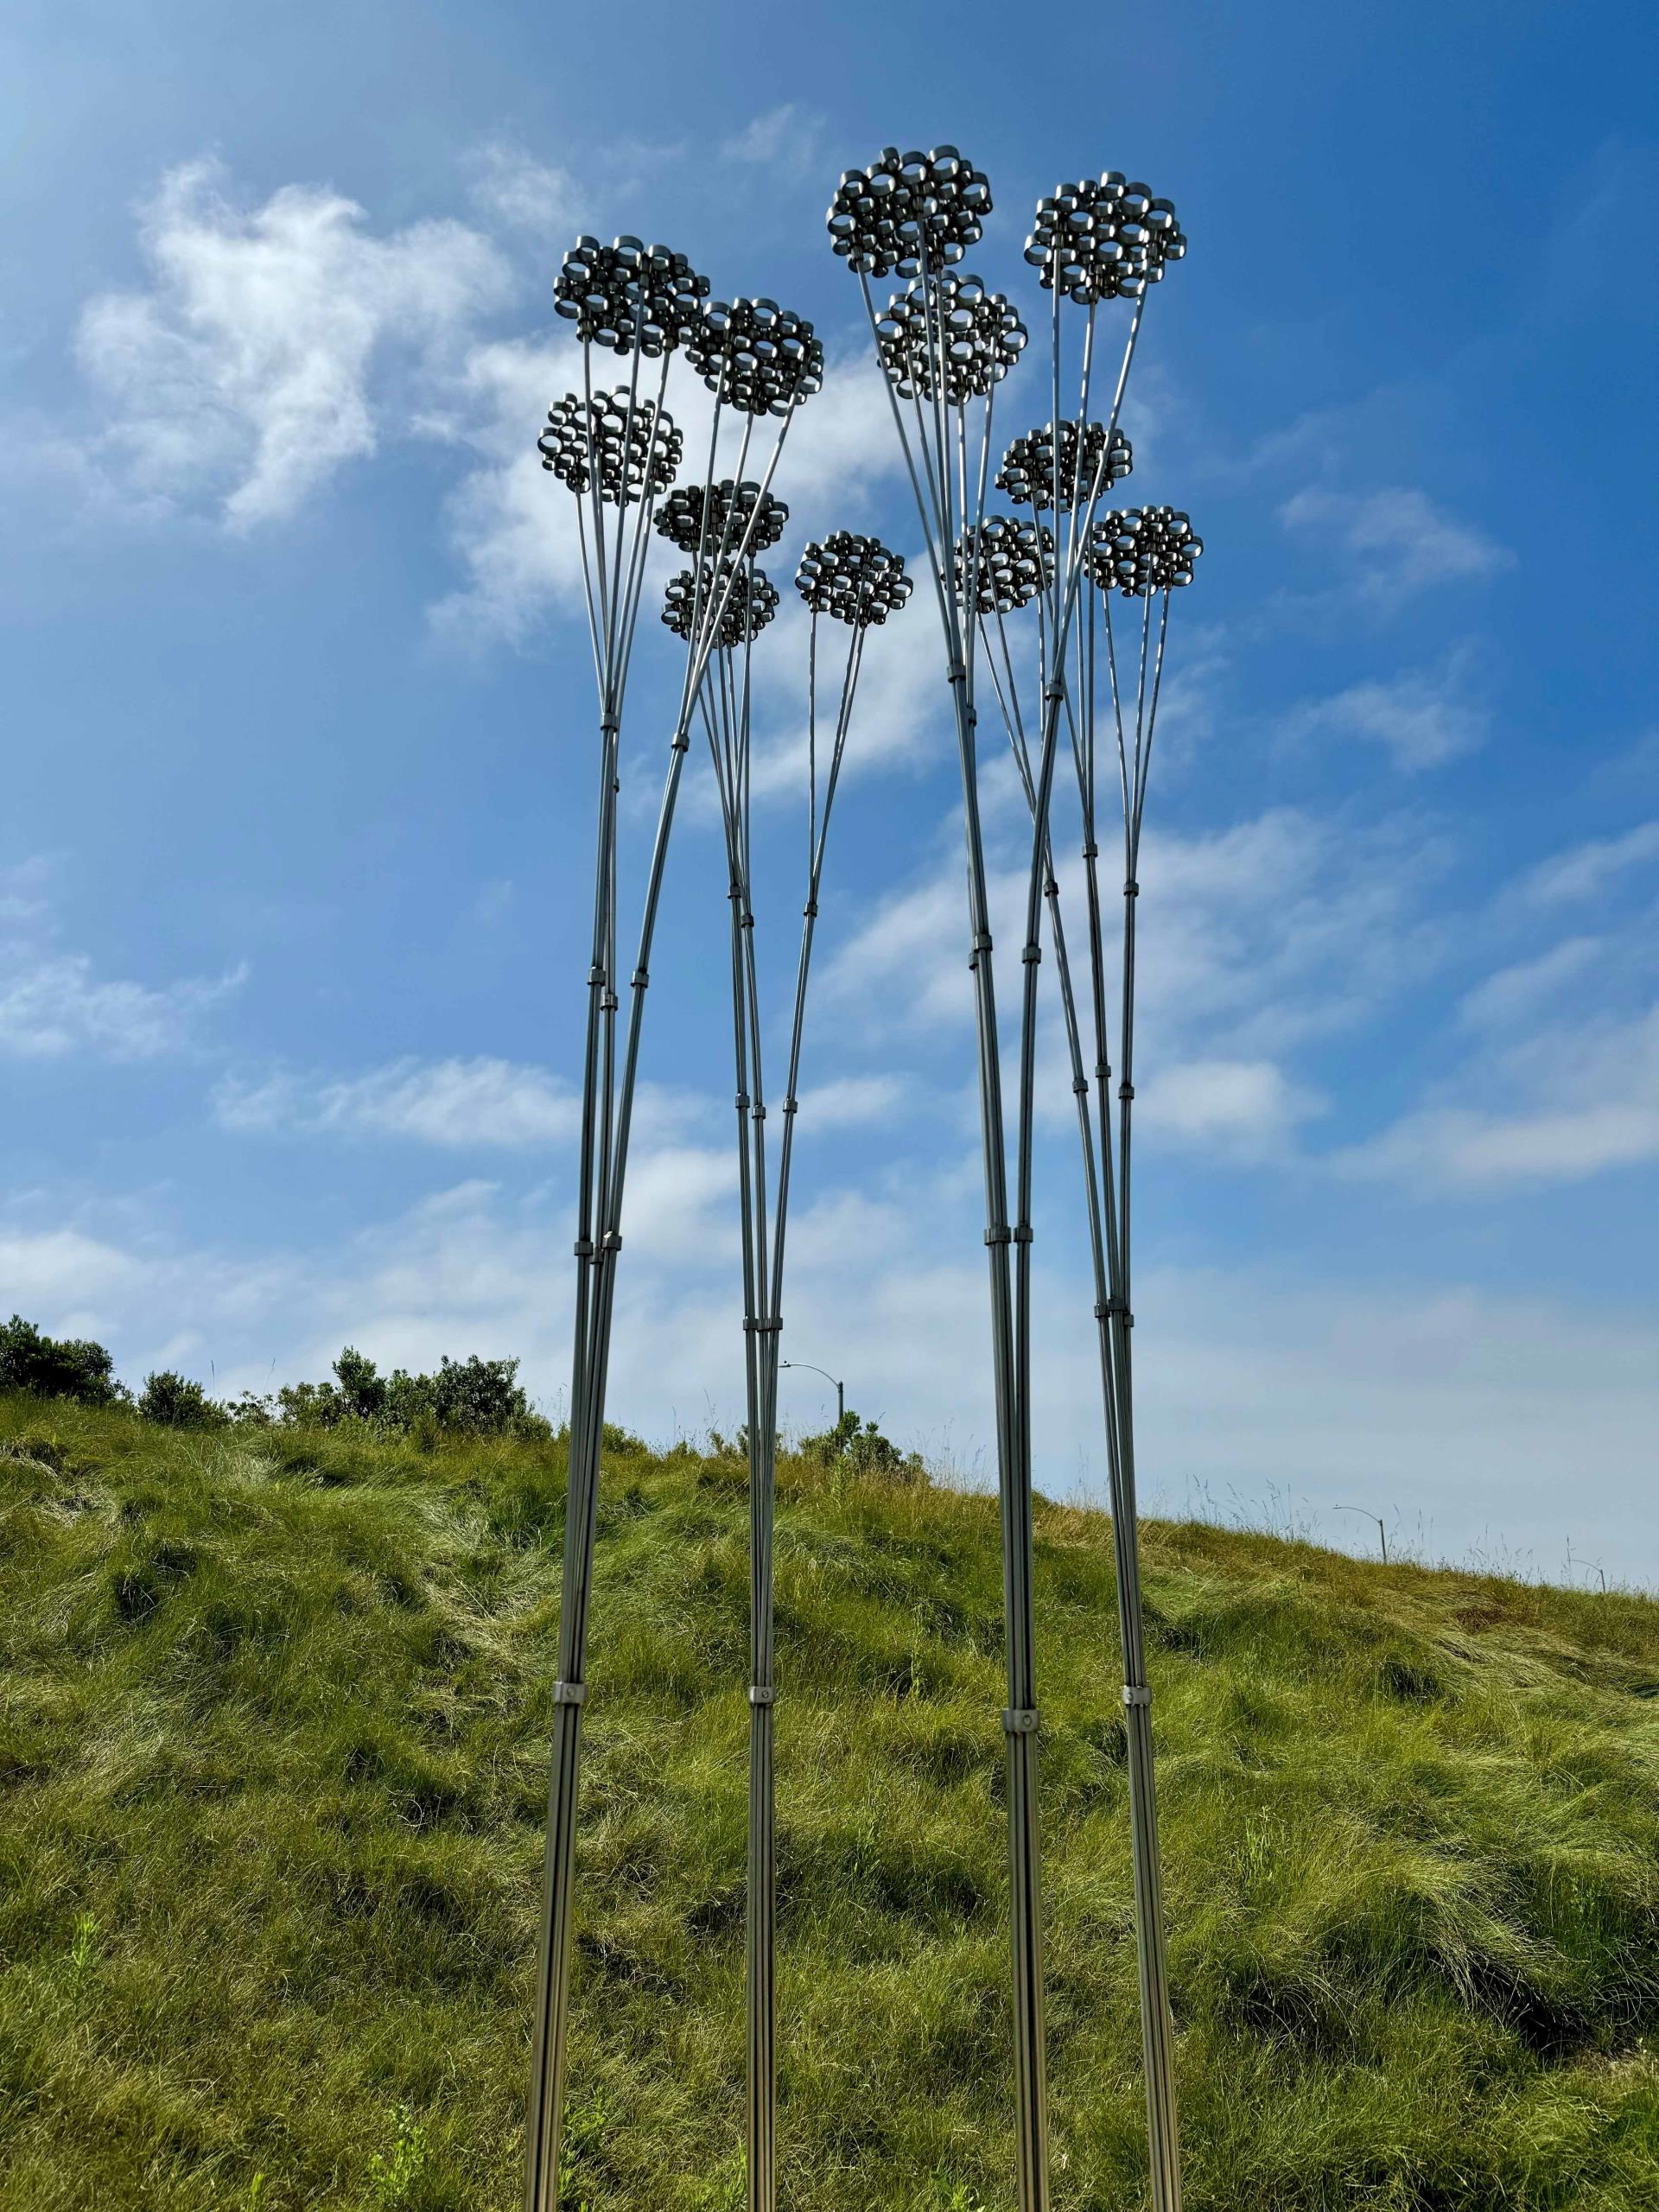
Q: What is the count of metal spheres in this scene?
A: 12